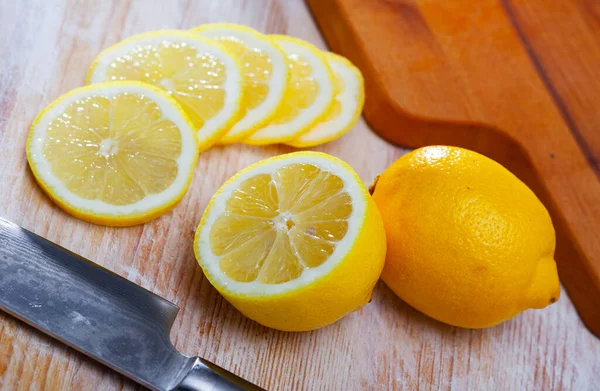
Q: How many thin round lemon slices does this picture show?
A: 5